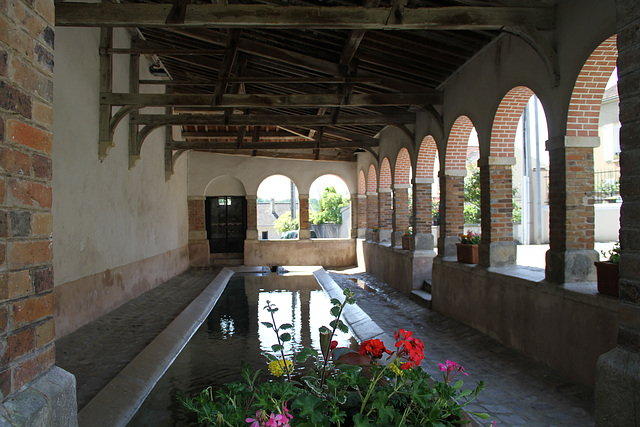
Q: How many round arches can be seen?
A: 11